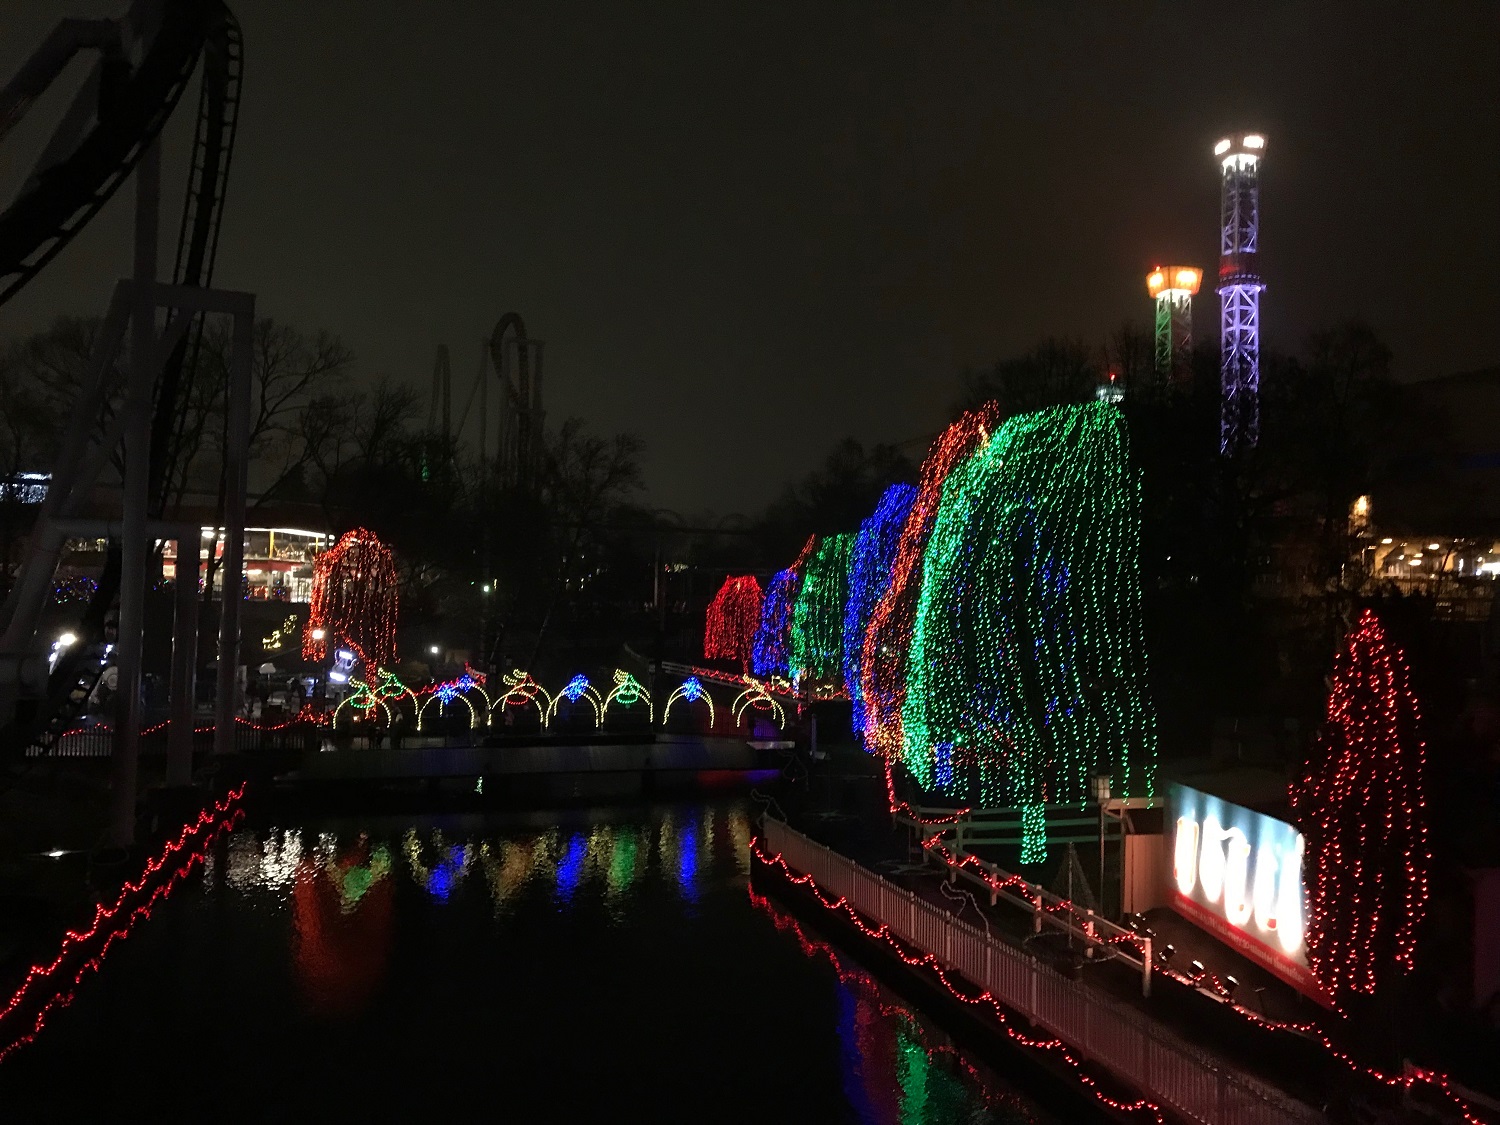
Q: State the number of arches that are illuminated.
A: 14